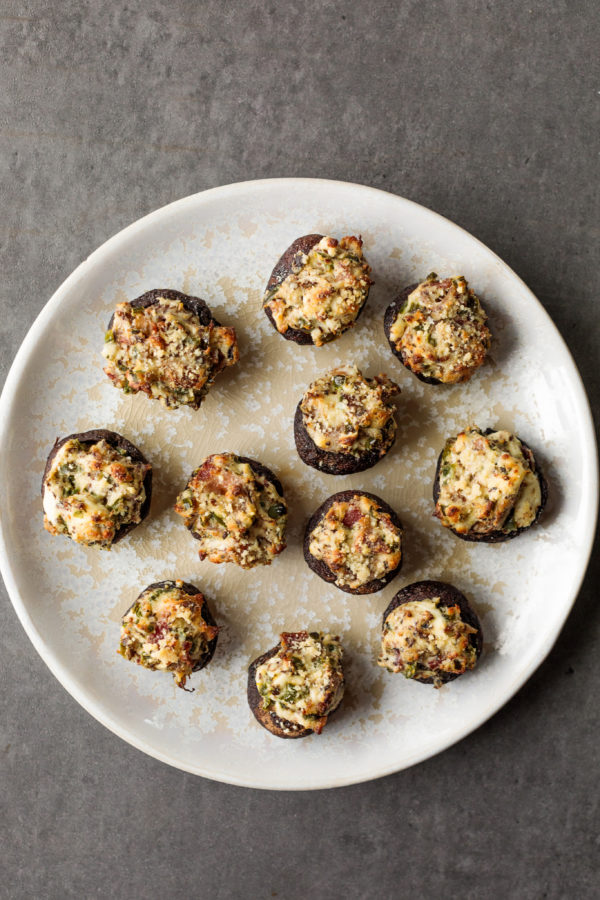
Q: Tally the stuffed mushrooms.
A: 11